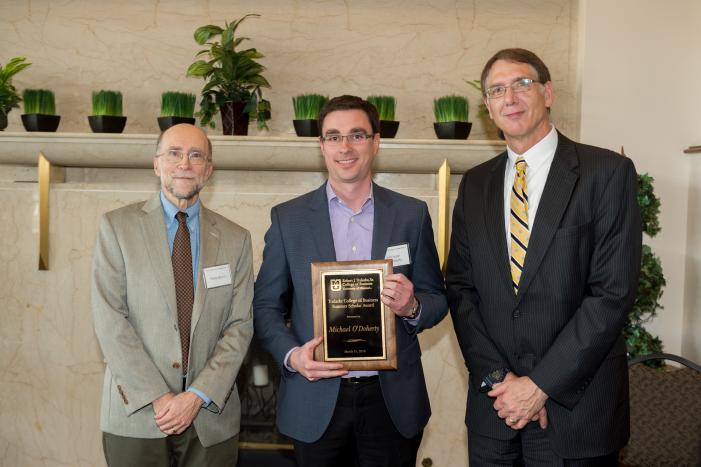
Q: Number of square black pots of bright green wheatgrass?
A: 6